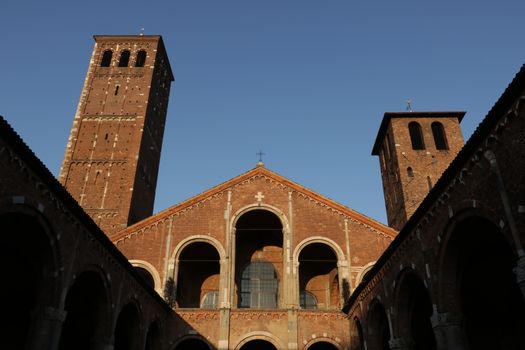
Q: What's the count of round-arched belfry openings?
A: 5